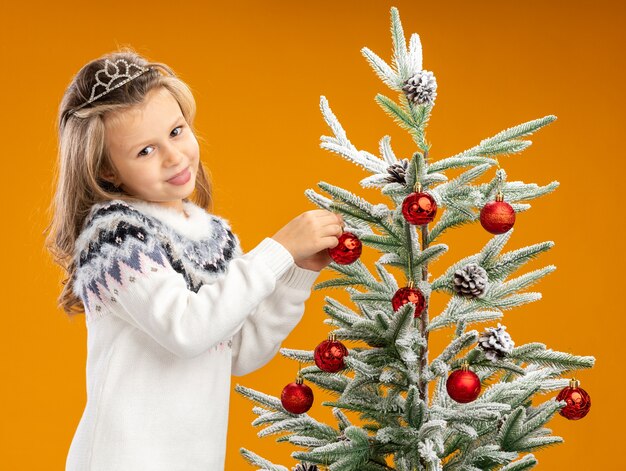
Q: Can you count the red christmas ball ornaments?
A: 8